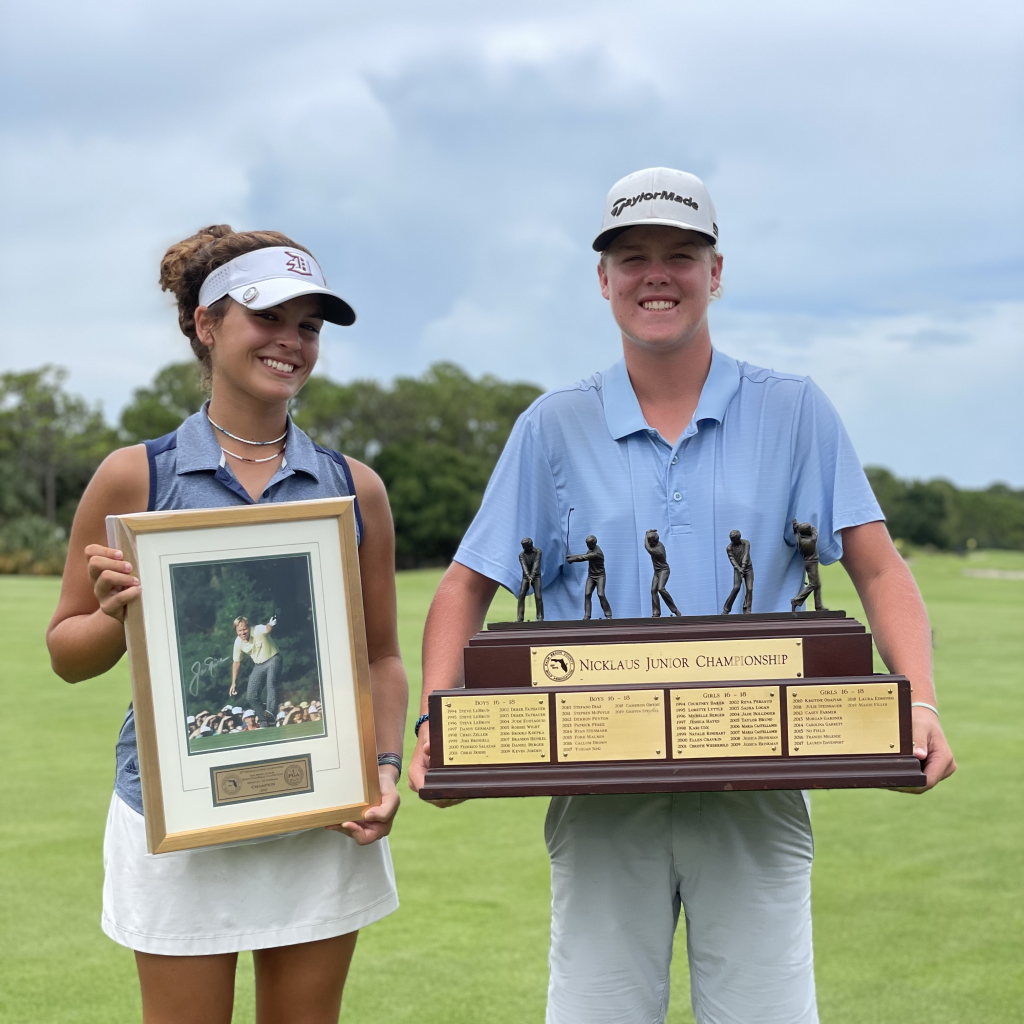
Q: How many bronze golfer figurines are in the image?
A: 5